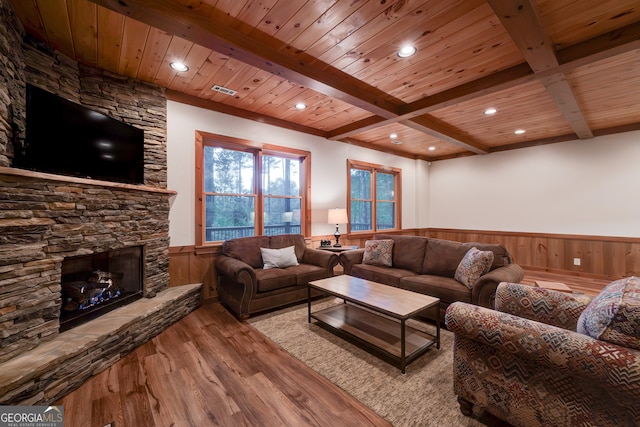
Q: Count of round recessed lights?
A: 7